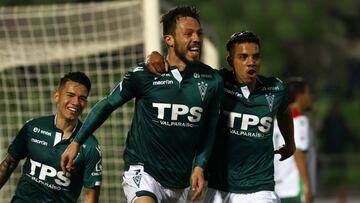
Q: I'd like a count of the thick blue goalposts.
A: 0